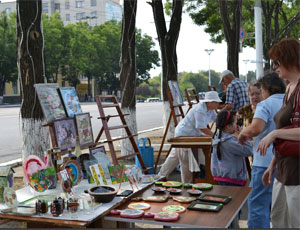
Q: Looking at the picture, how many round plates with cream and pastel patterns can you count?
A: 2